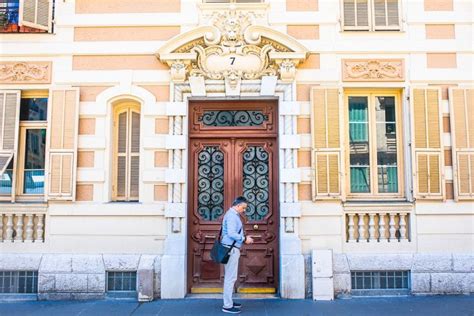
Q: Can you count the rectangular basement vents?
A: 3